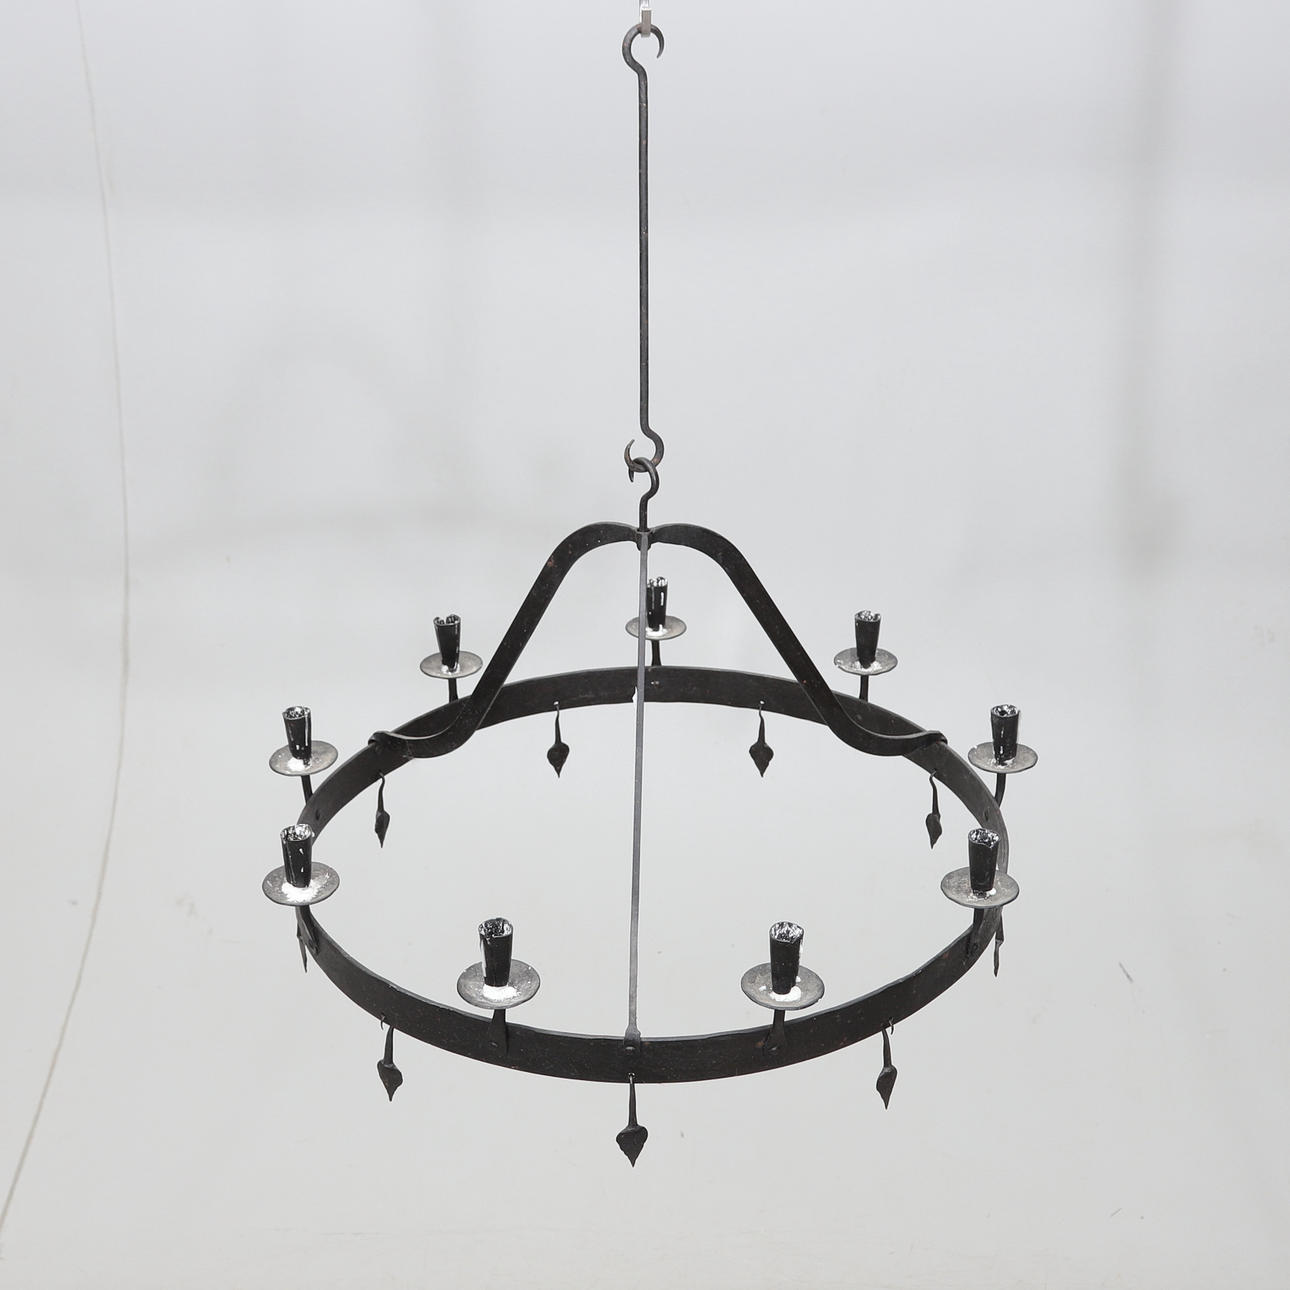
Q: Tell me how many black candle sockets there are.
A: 9